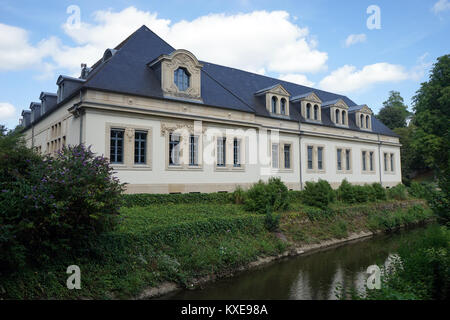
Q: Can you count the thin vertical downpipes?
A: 4